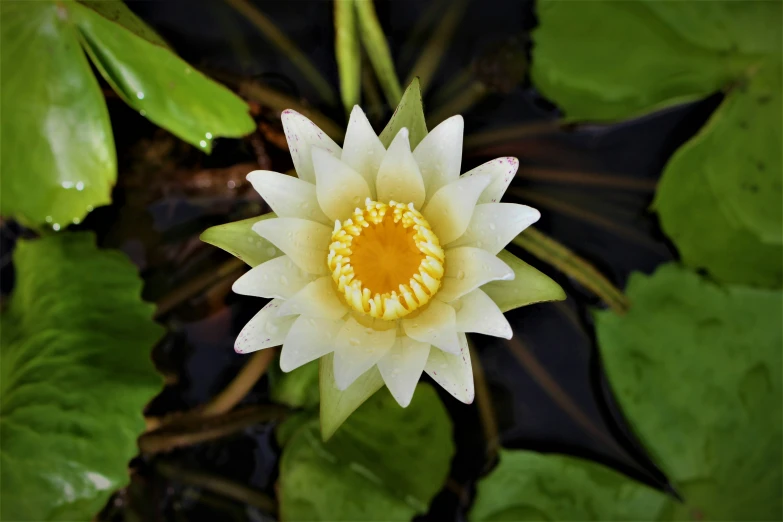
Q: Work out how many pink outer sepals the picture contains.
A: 0